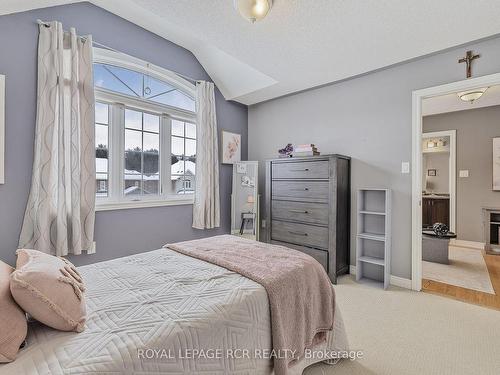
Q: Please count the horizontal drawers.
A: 5